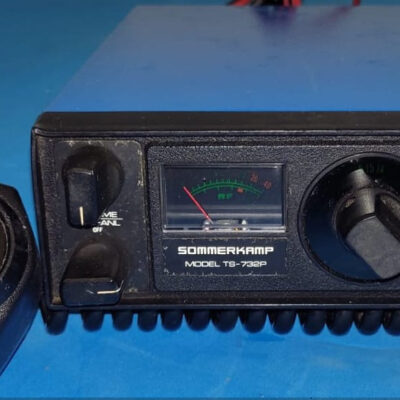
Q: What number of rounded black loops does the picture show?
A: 13